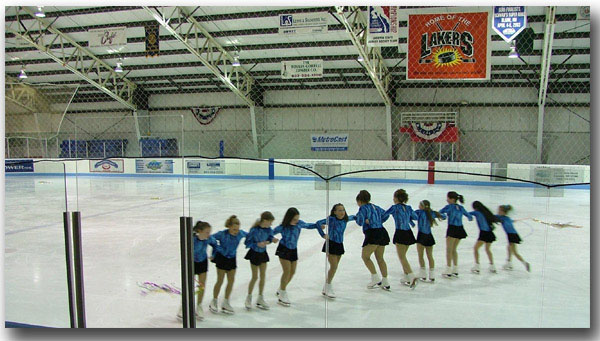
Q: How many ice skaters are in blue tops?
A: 11